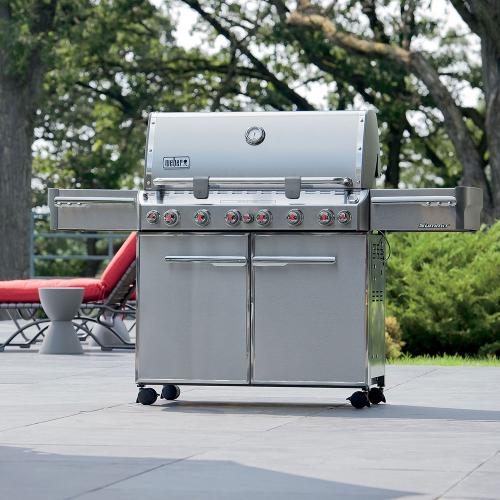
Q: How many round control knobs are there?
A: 9